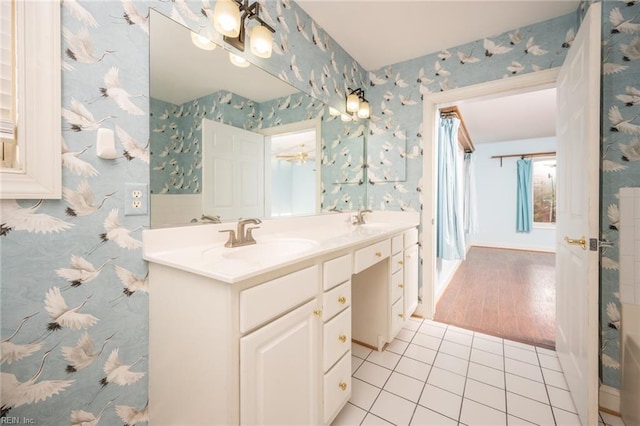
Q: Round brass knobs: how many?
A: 9